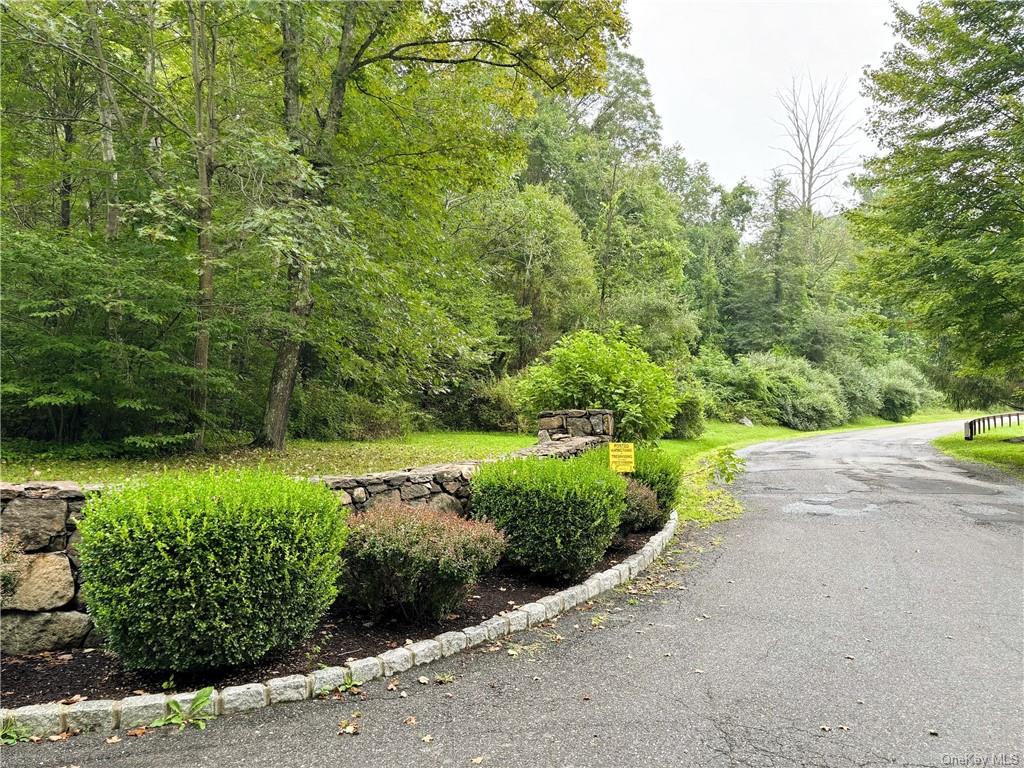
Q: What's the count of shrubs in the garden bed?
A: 5